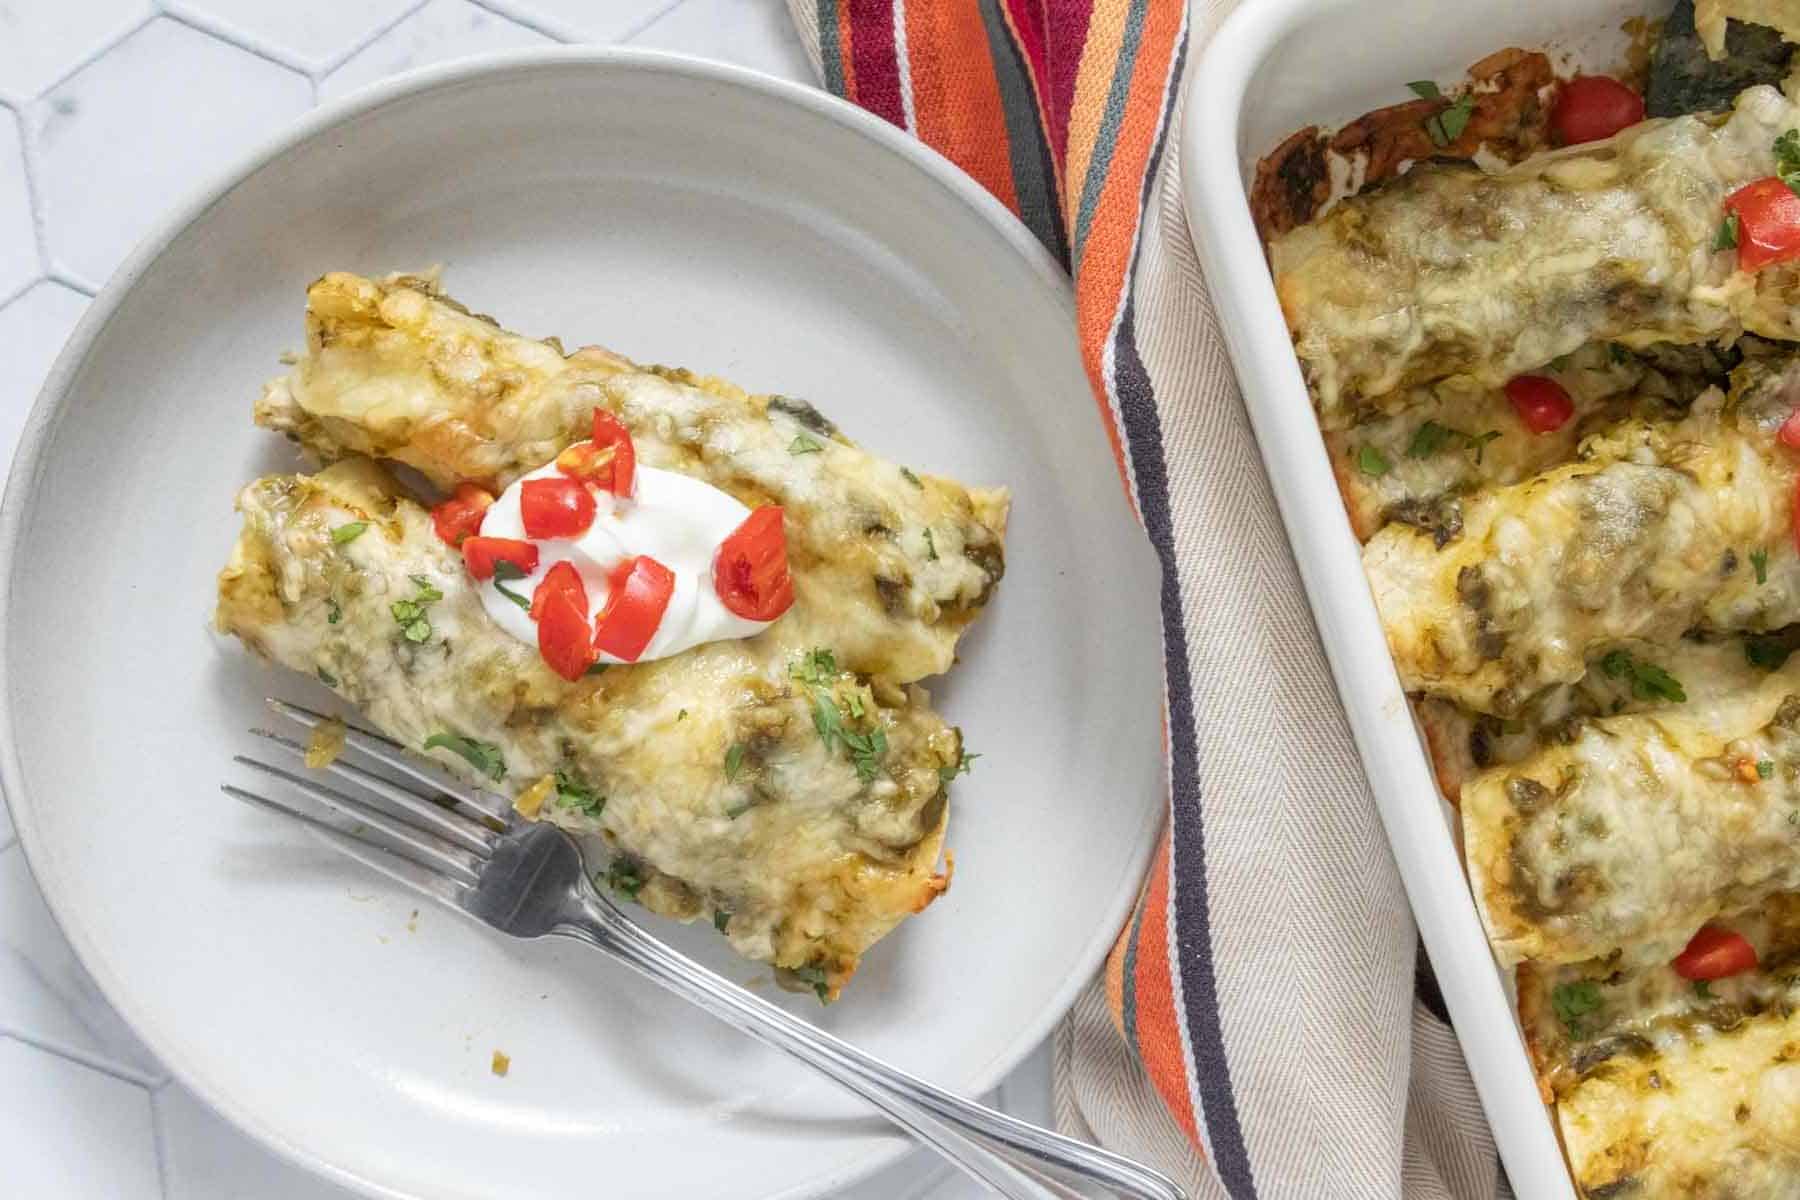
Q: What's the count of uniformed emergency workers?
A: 0